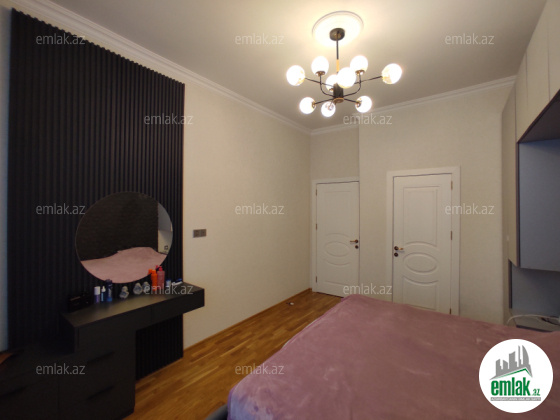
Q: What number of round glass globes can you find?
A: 9